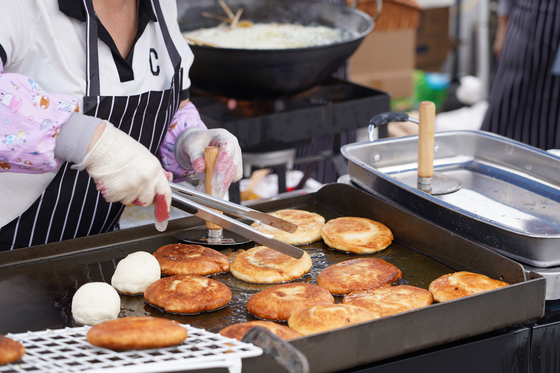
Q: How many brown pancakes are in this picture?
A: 13